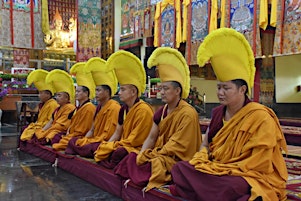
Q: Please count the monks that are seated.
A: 7